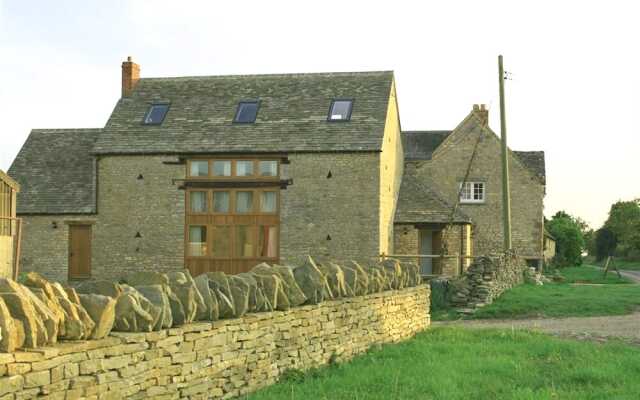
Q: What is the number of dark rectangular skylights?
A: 3